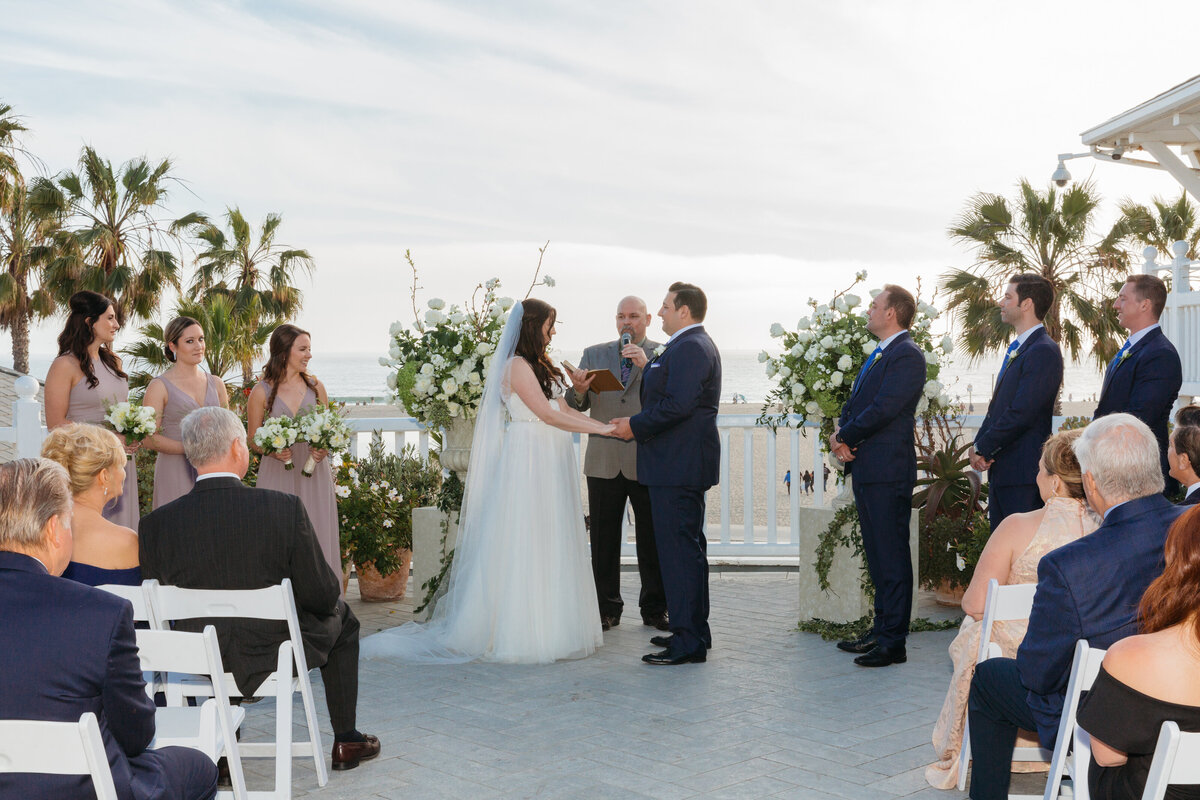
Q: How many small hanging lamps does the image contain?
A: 1